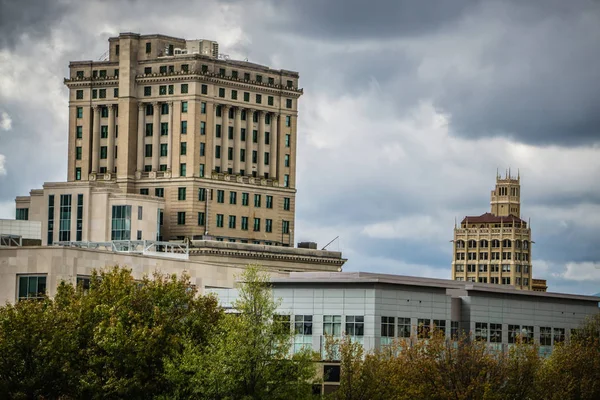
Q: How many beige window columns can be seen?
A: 11